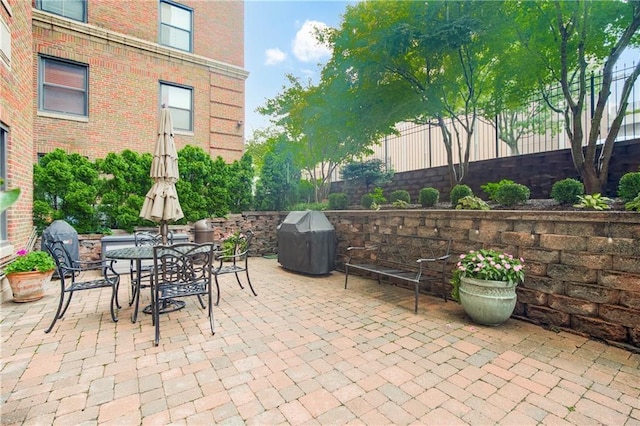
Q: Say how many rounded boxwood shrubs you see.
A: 8